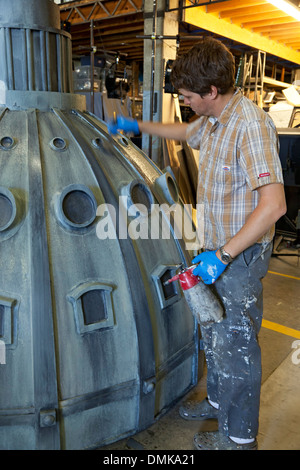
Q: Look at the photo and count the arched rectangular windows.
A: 3